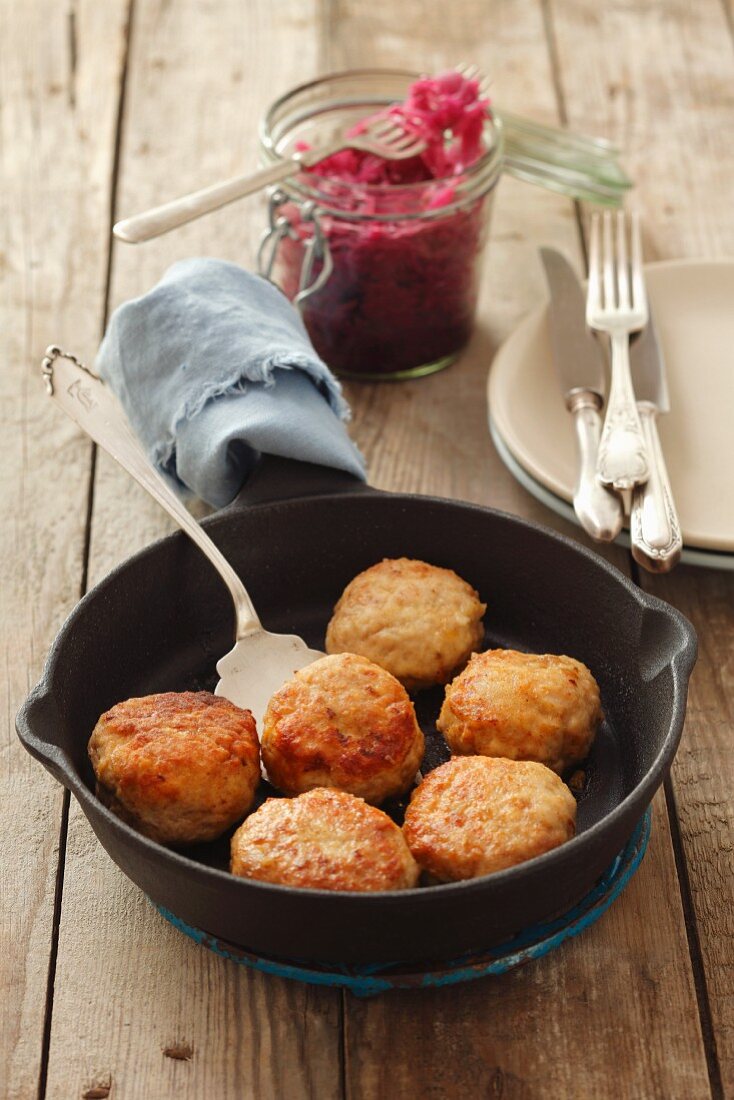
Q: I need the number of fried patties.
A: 6